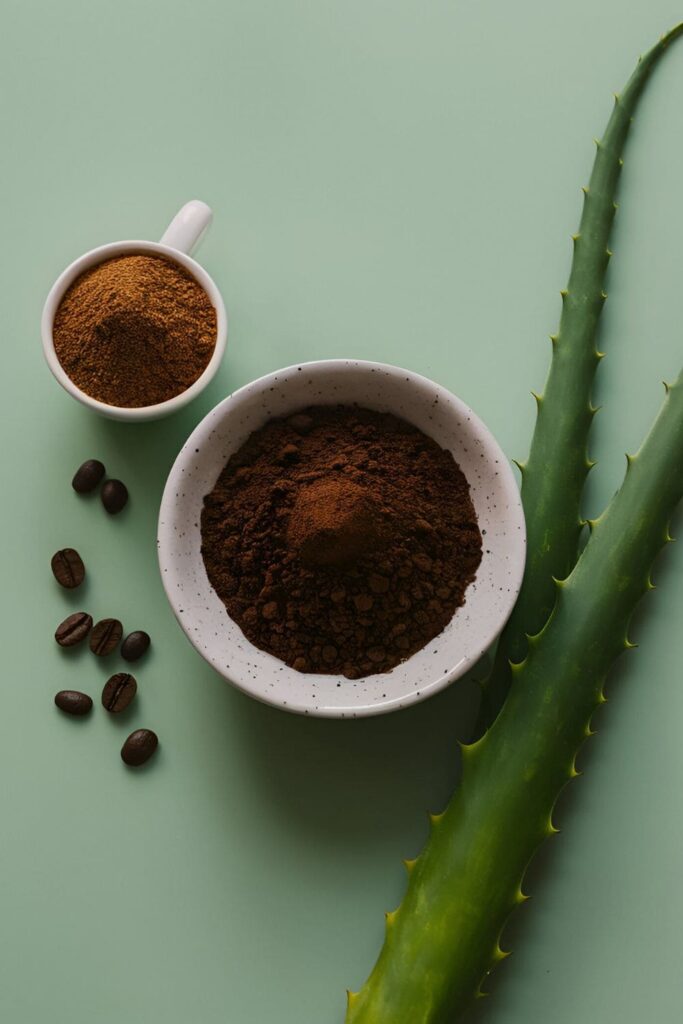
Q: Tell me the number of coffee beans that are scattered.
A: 9